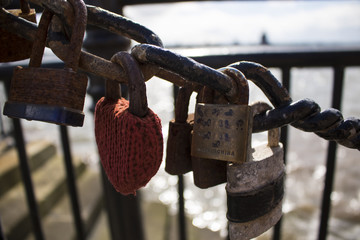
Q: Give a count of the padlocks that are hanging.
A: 7